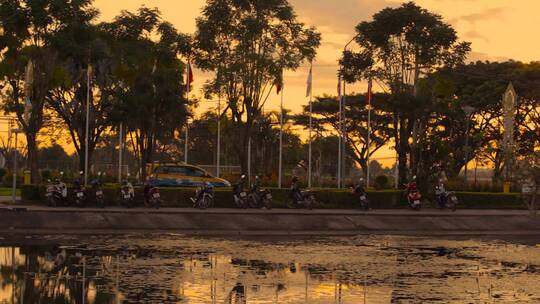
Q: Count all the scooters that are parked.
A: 12